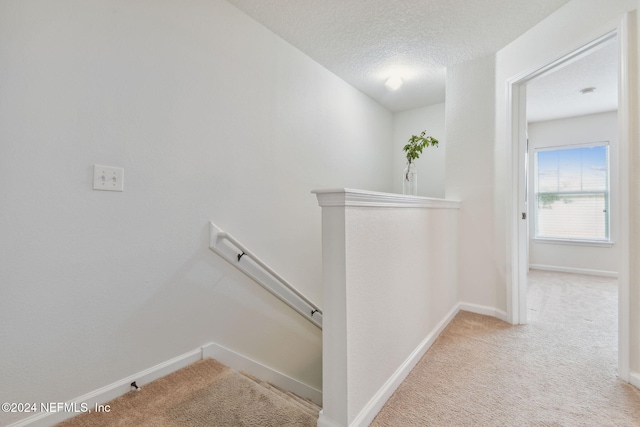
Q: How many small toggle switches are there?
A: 2